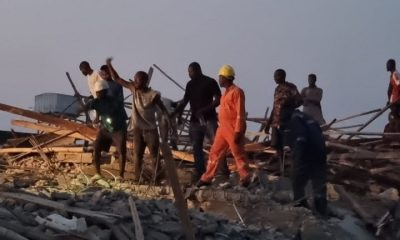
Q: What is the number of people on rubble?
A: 10